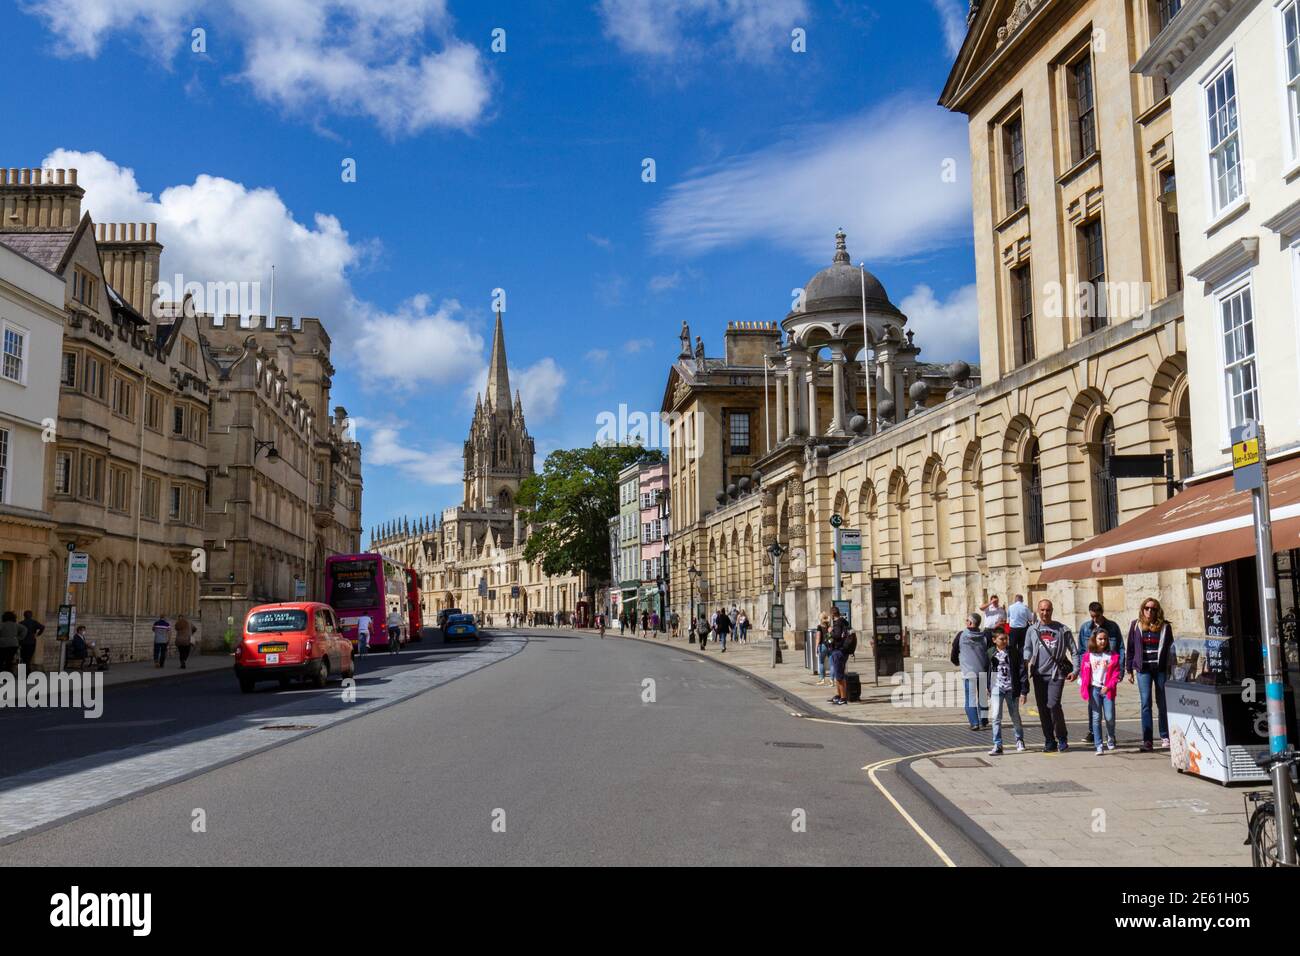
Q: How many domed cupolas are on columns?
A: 1